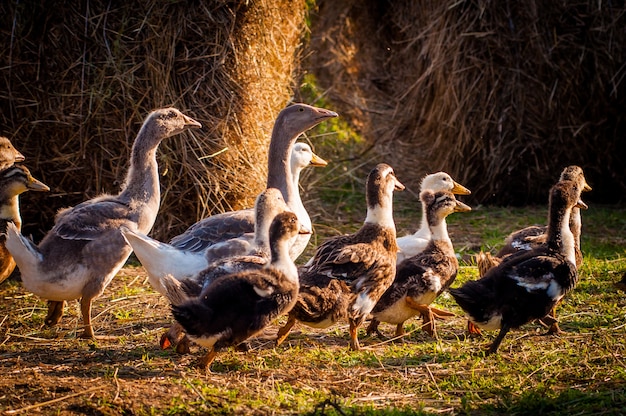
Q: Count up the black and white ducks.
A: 2